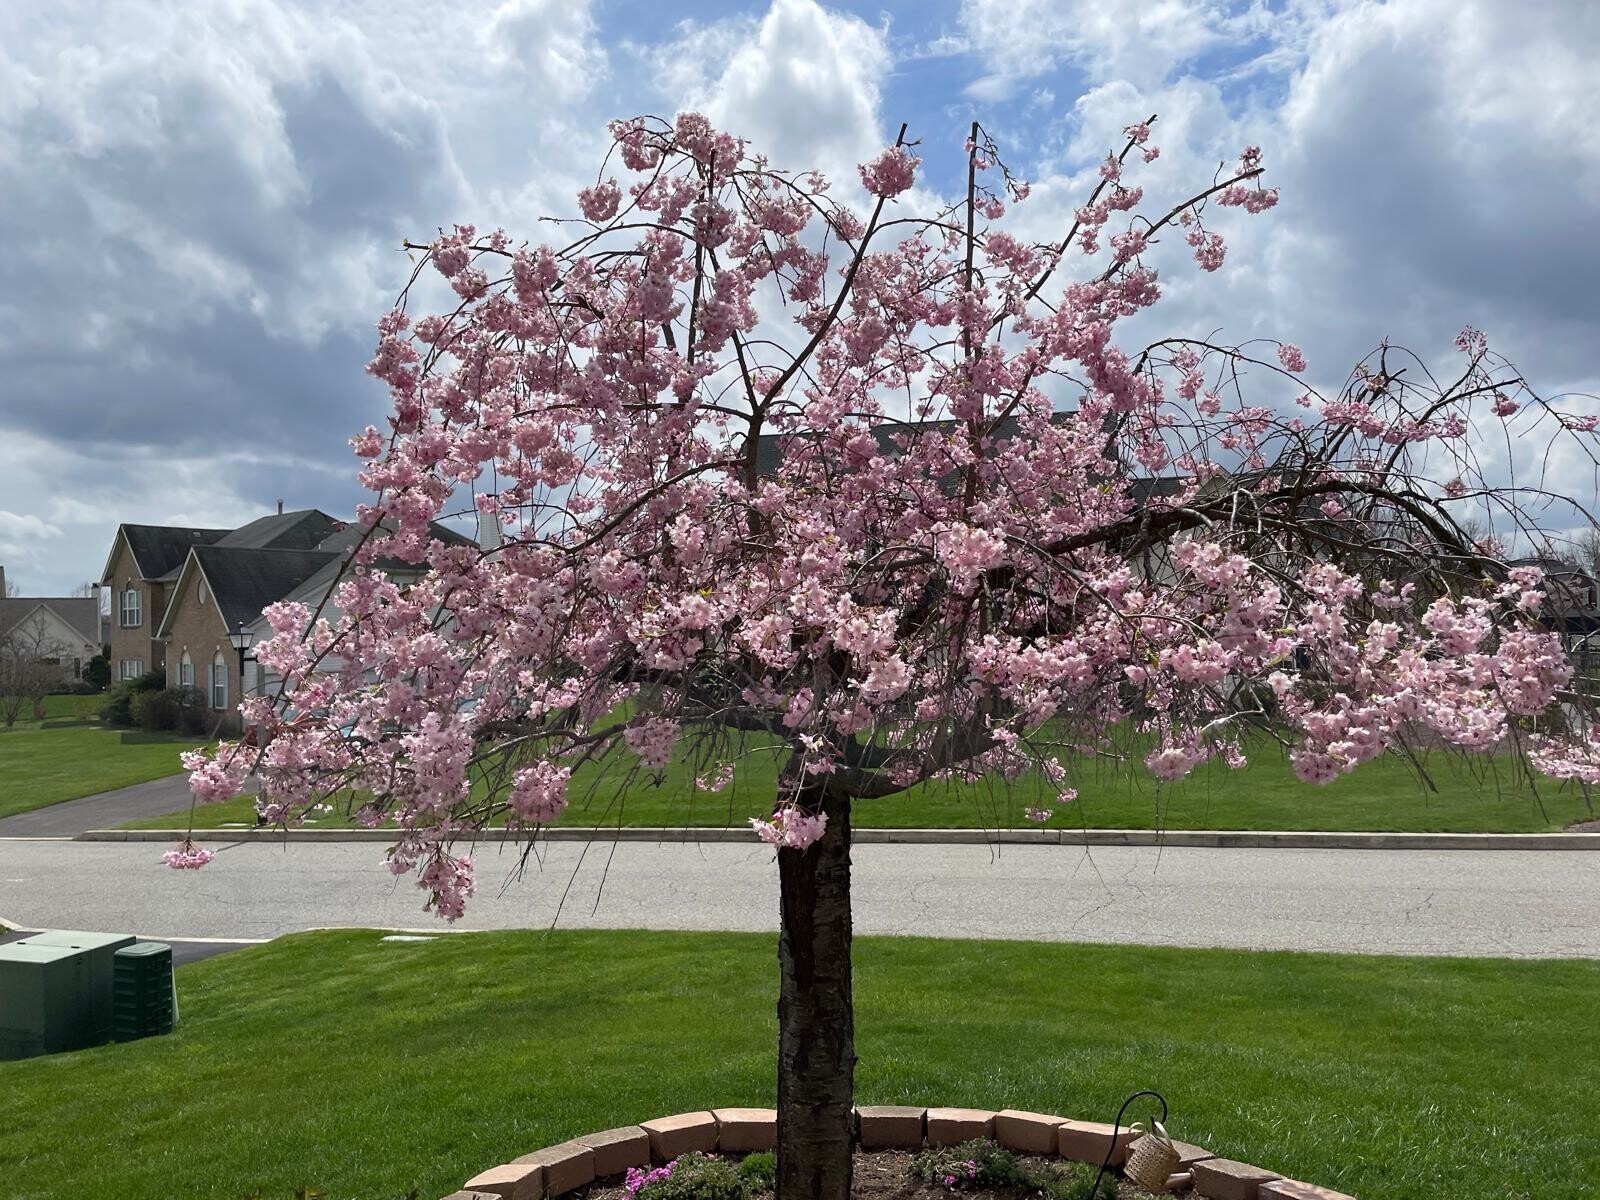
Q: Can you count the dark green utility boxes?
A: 2